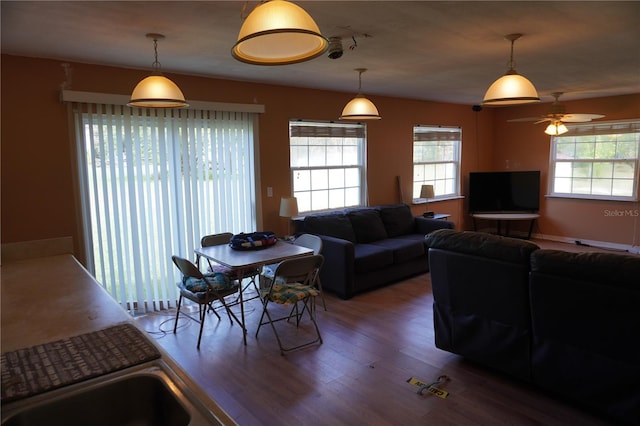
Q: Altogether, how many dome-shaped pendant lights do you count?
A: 4